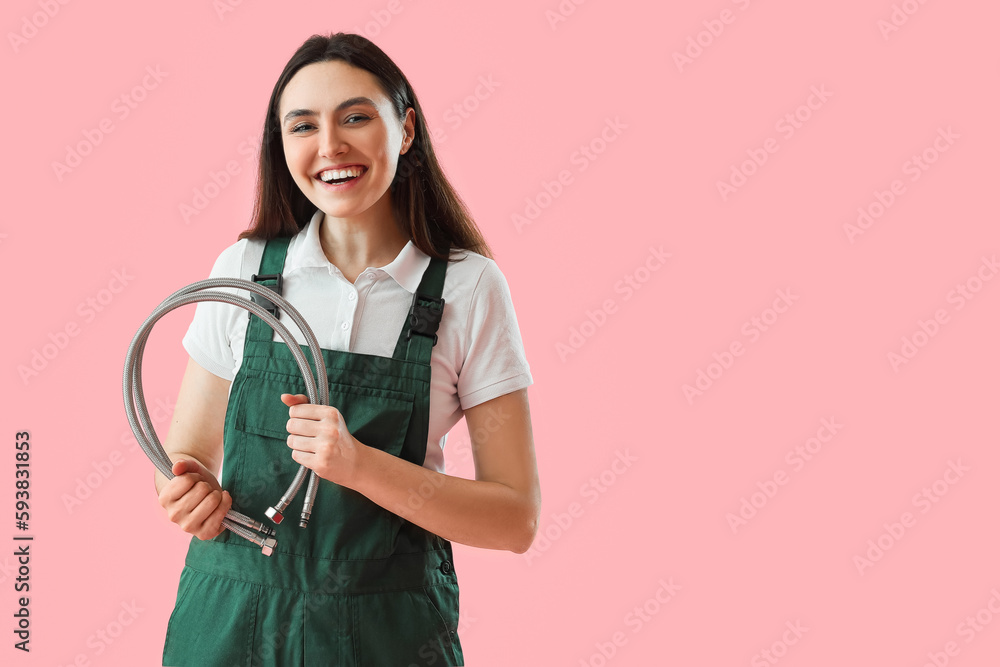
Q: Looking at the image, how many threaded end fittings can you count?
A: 4